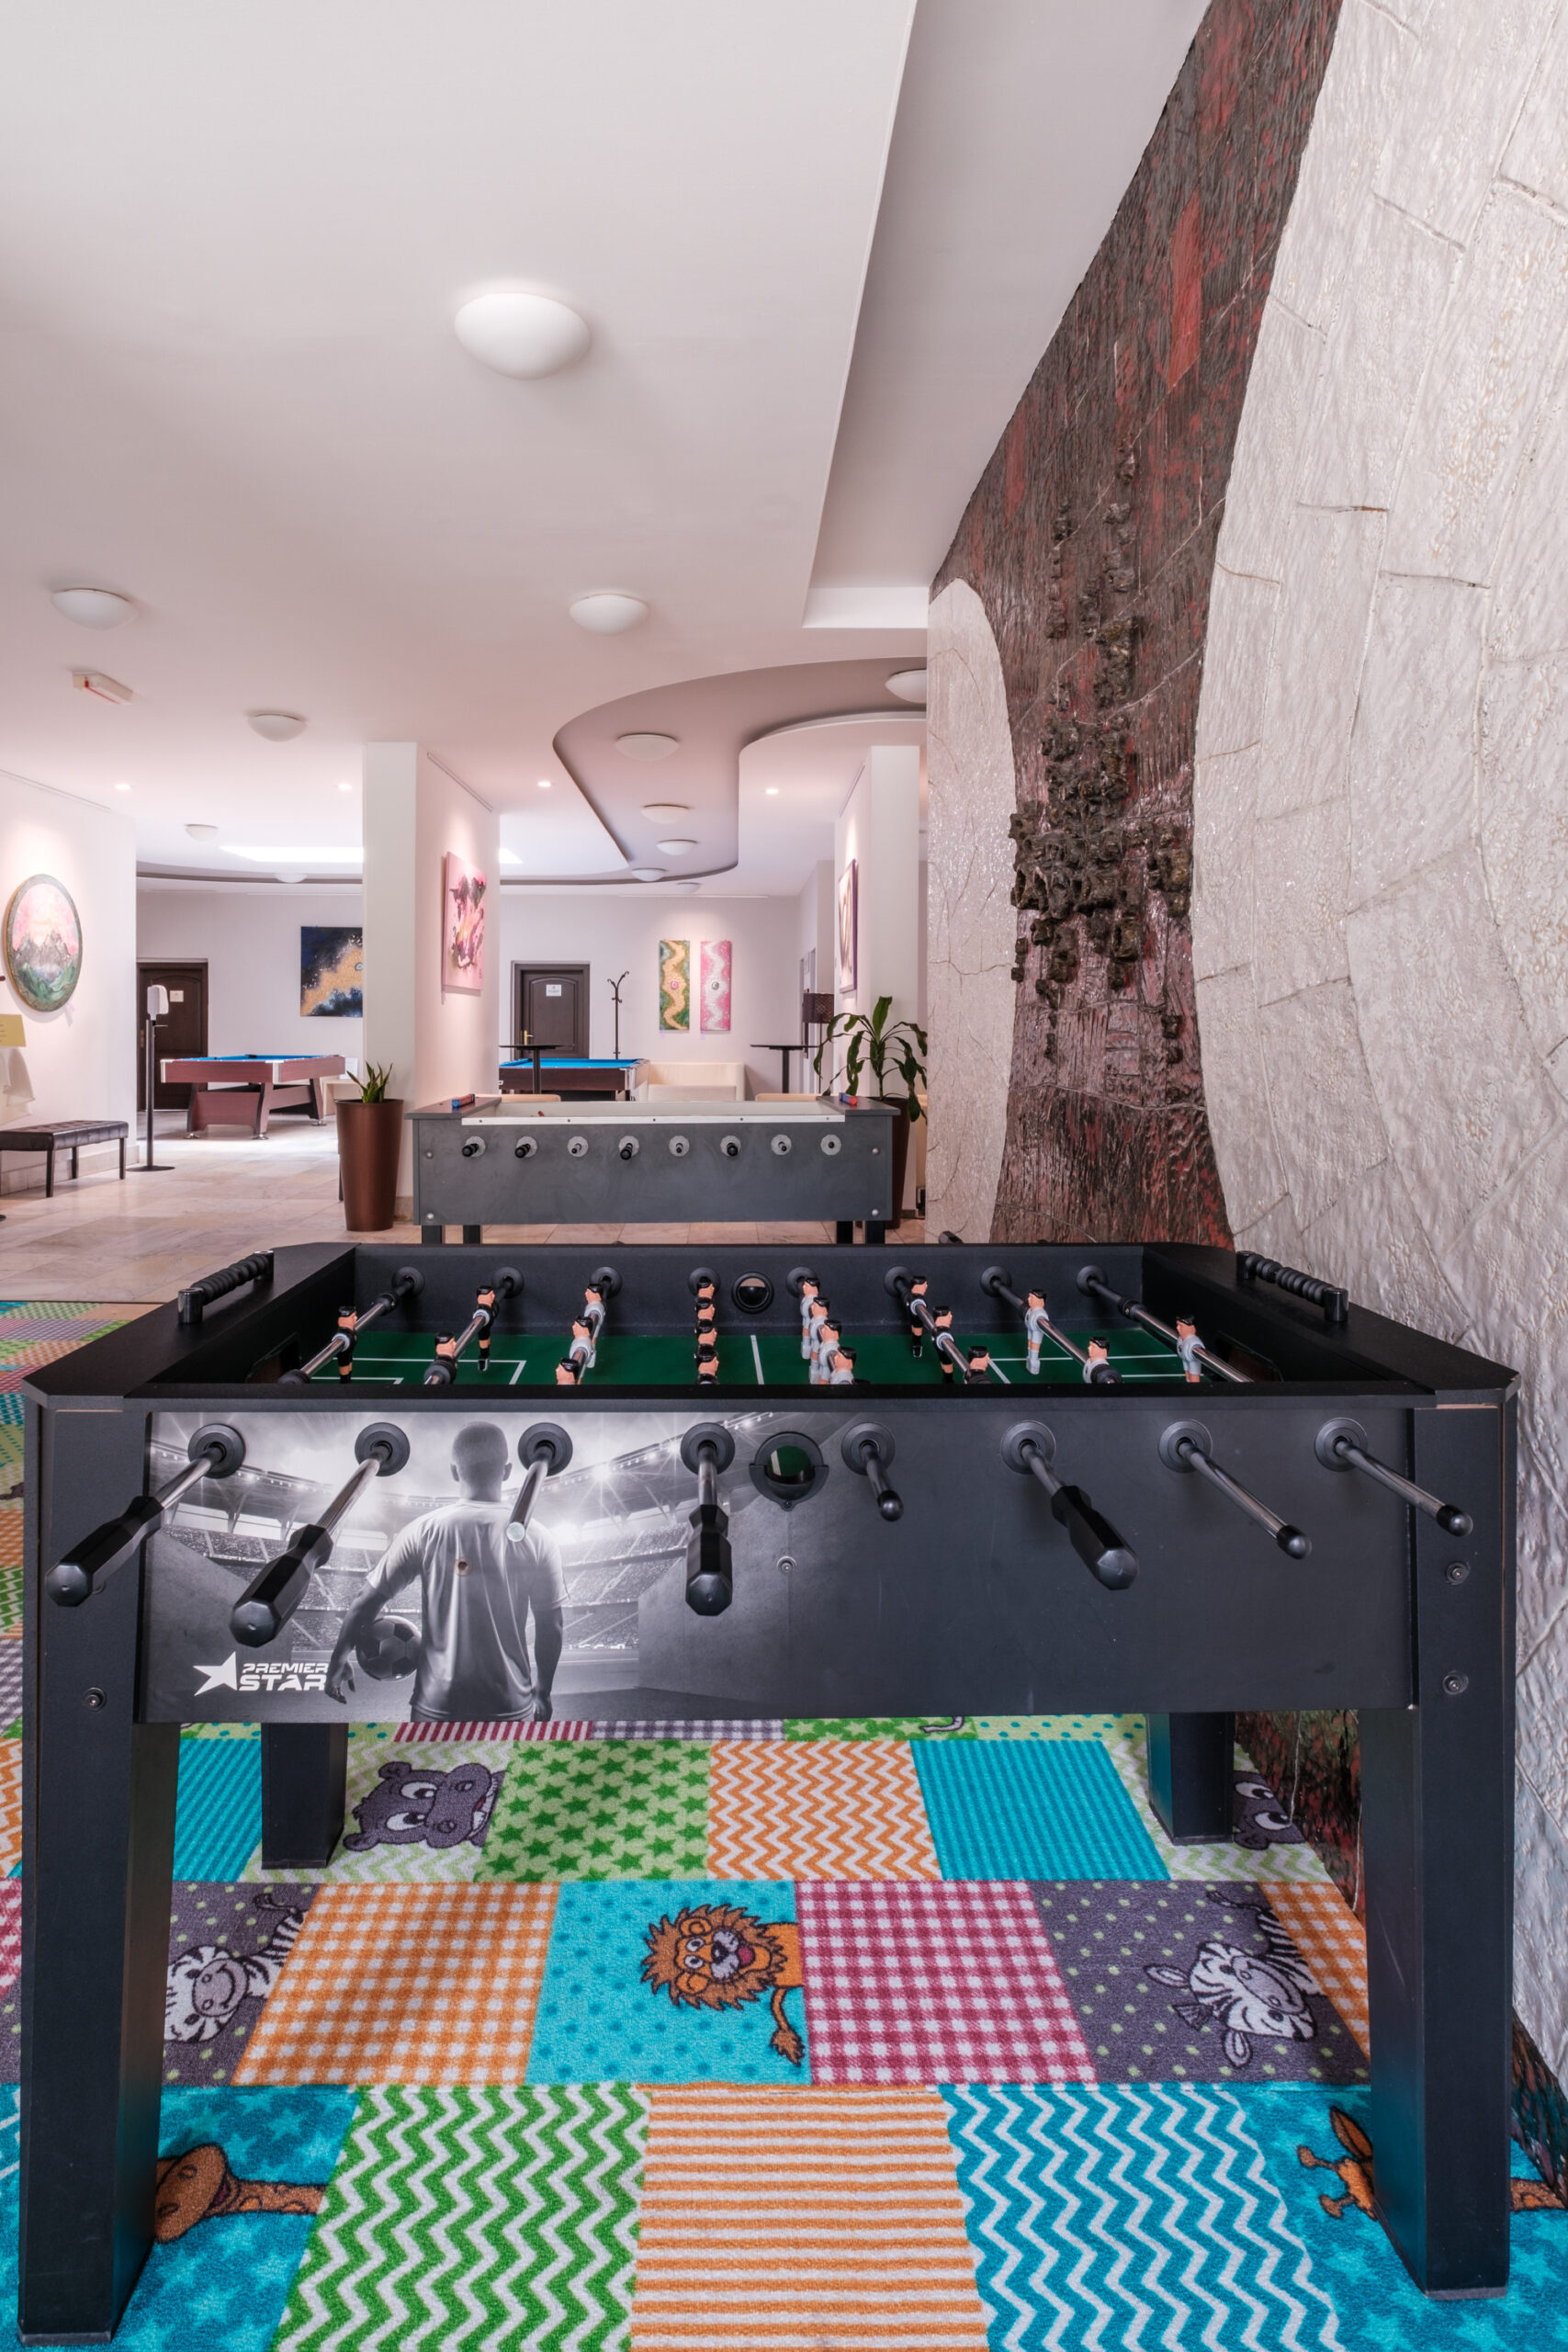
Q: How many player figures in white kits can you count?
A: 10